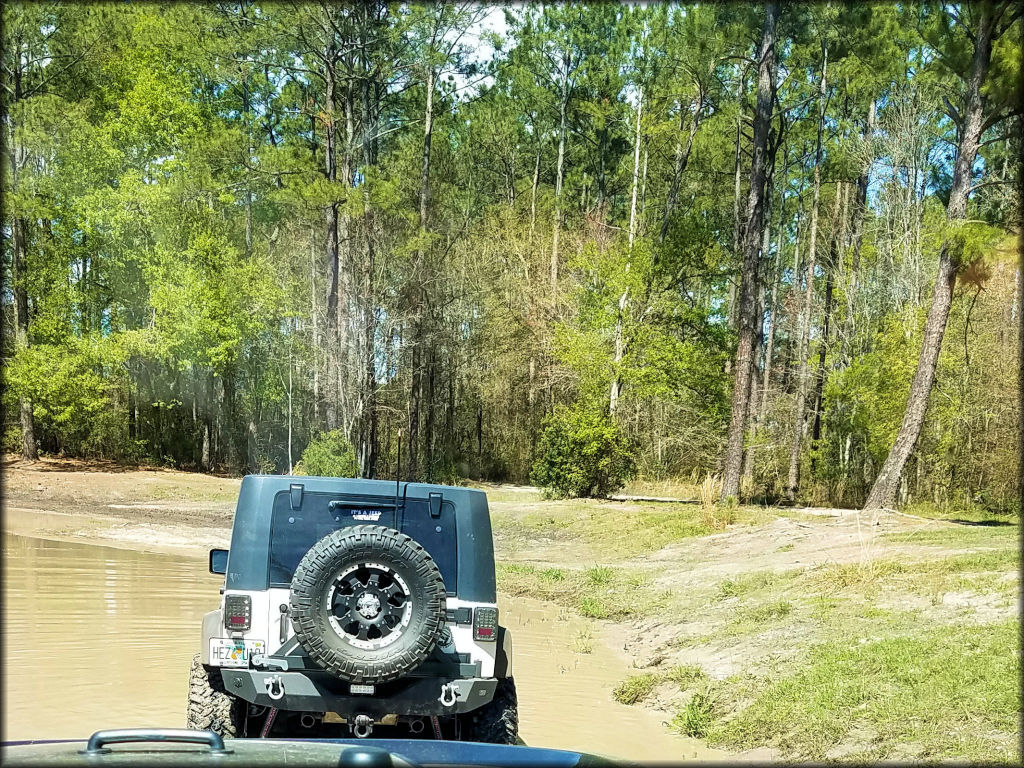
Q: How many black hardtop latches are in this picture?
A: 2